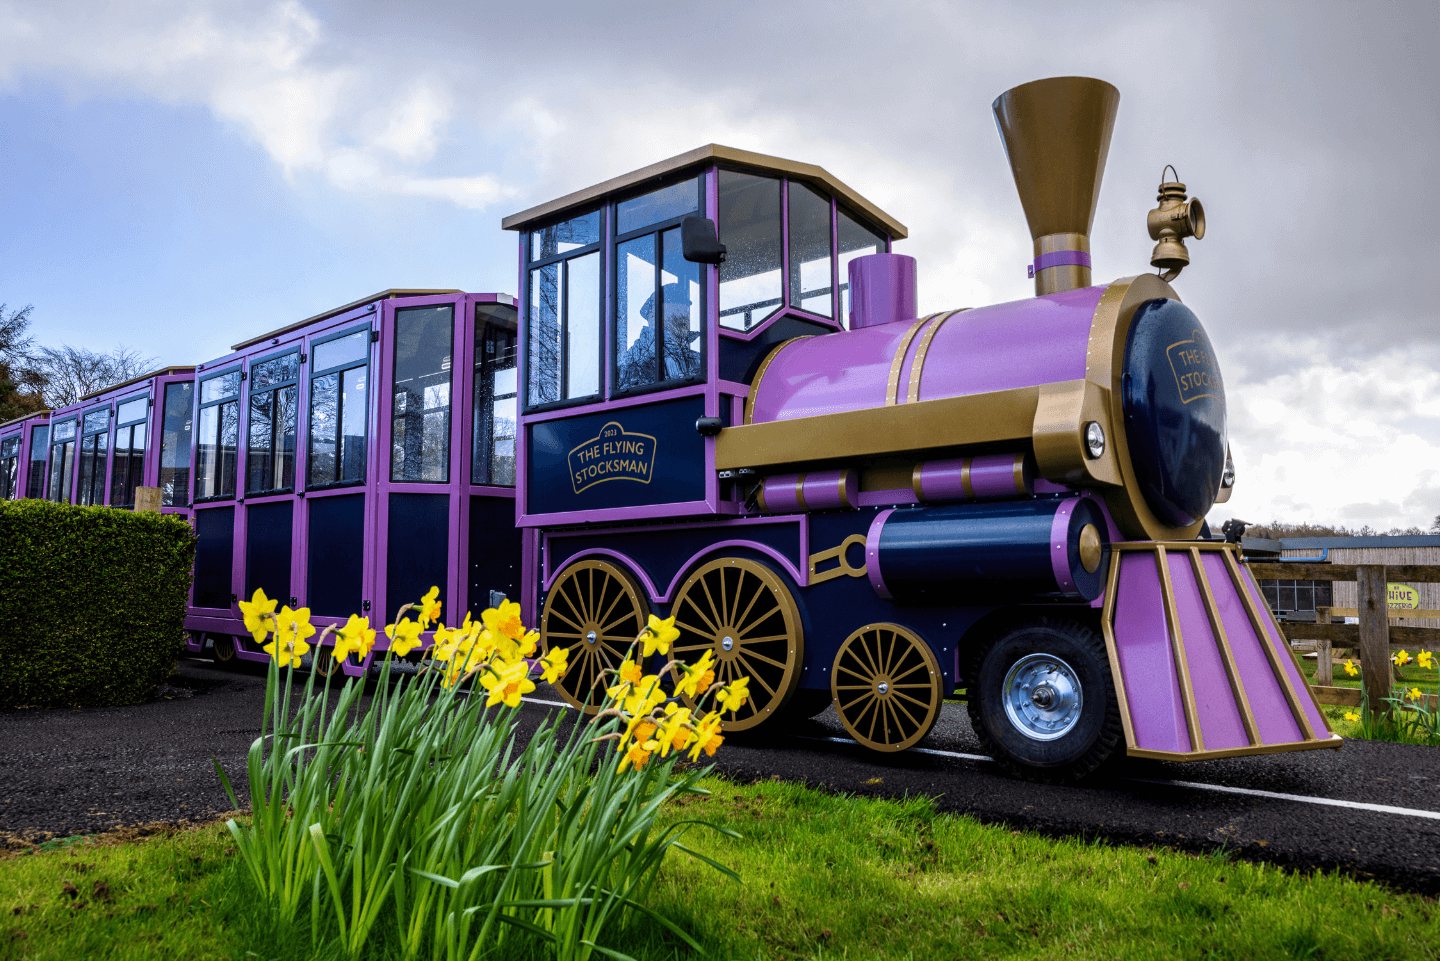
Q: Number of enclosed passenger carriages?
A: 3